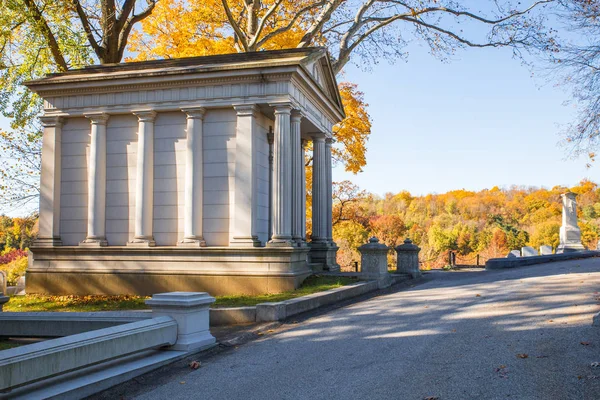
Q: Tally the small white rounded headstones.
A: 3